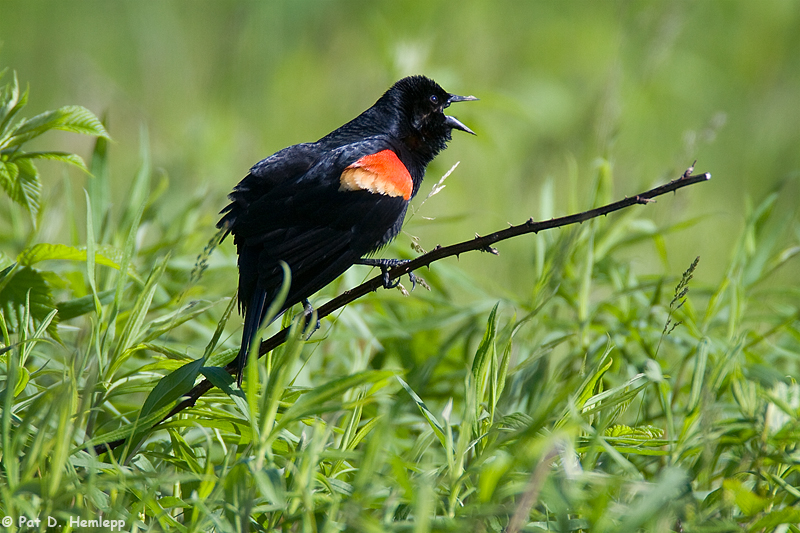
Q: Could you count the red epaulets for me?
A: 1